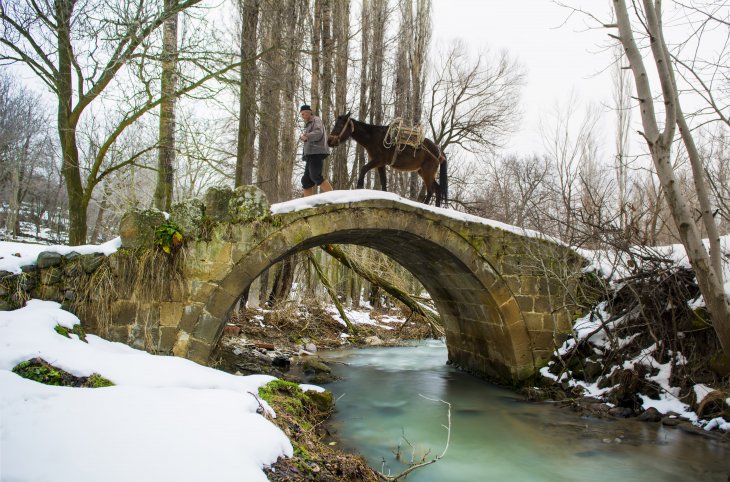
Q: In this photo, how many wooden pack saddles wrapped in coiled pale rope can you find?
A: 1